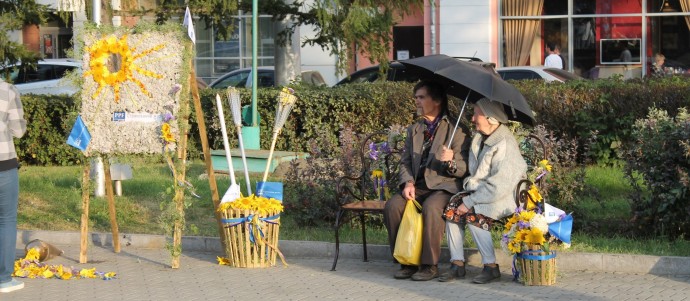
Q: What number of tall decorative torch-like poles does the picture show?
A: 2